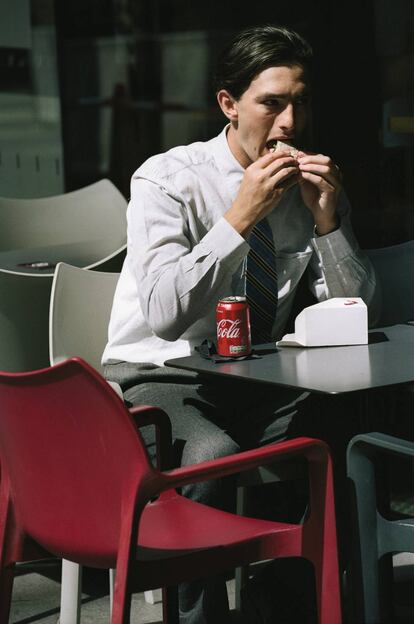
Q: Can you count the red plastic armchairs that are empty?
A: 1